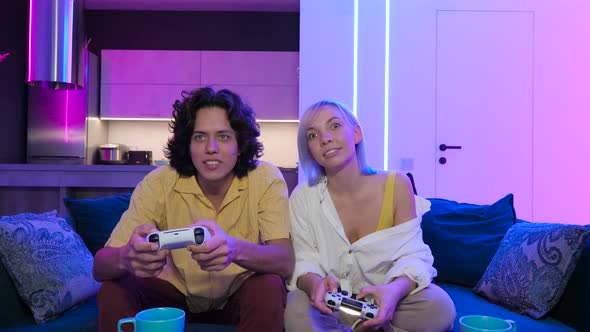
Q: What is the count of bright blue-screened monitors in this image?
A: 0